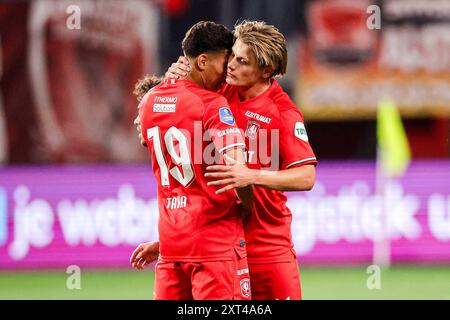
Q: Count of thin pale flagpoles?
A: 1